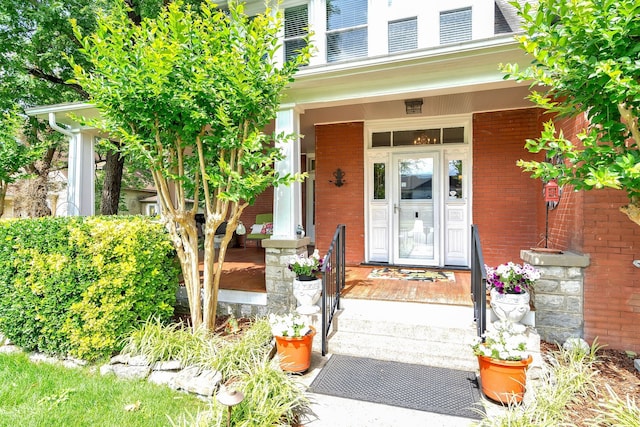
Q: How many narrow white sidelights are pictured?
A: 2